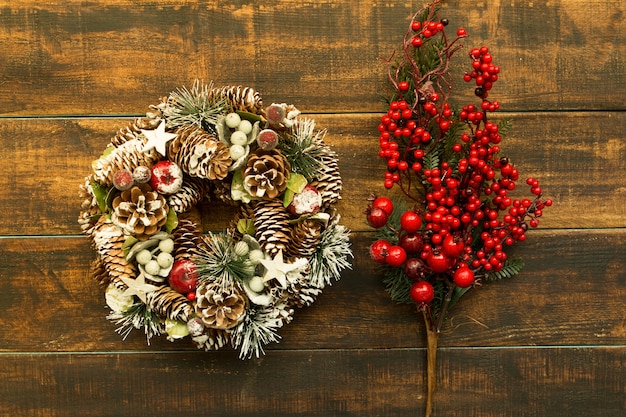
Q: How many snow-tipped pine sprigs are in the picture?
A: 6